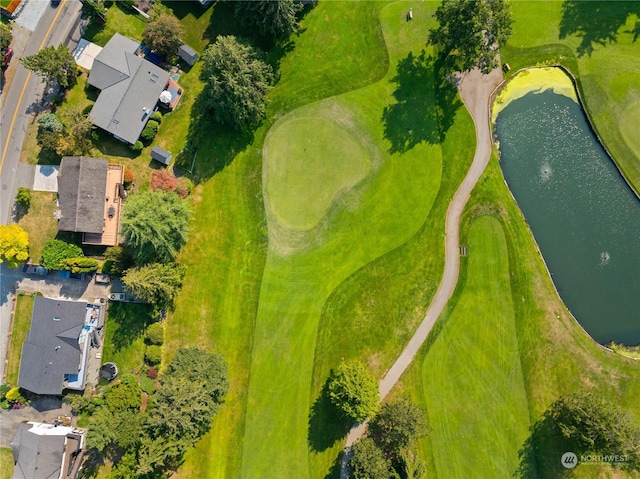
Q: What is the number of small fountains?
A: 2